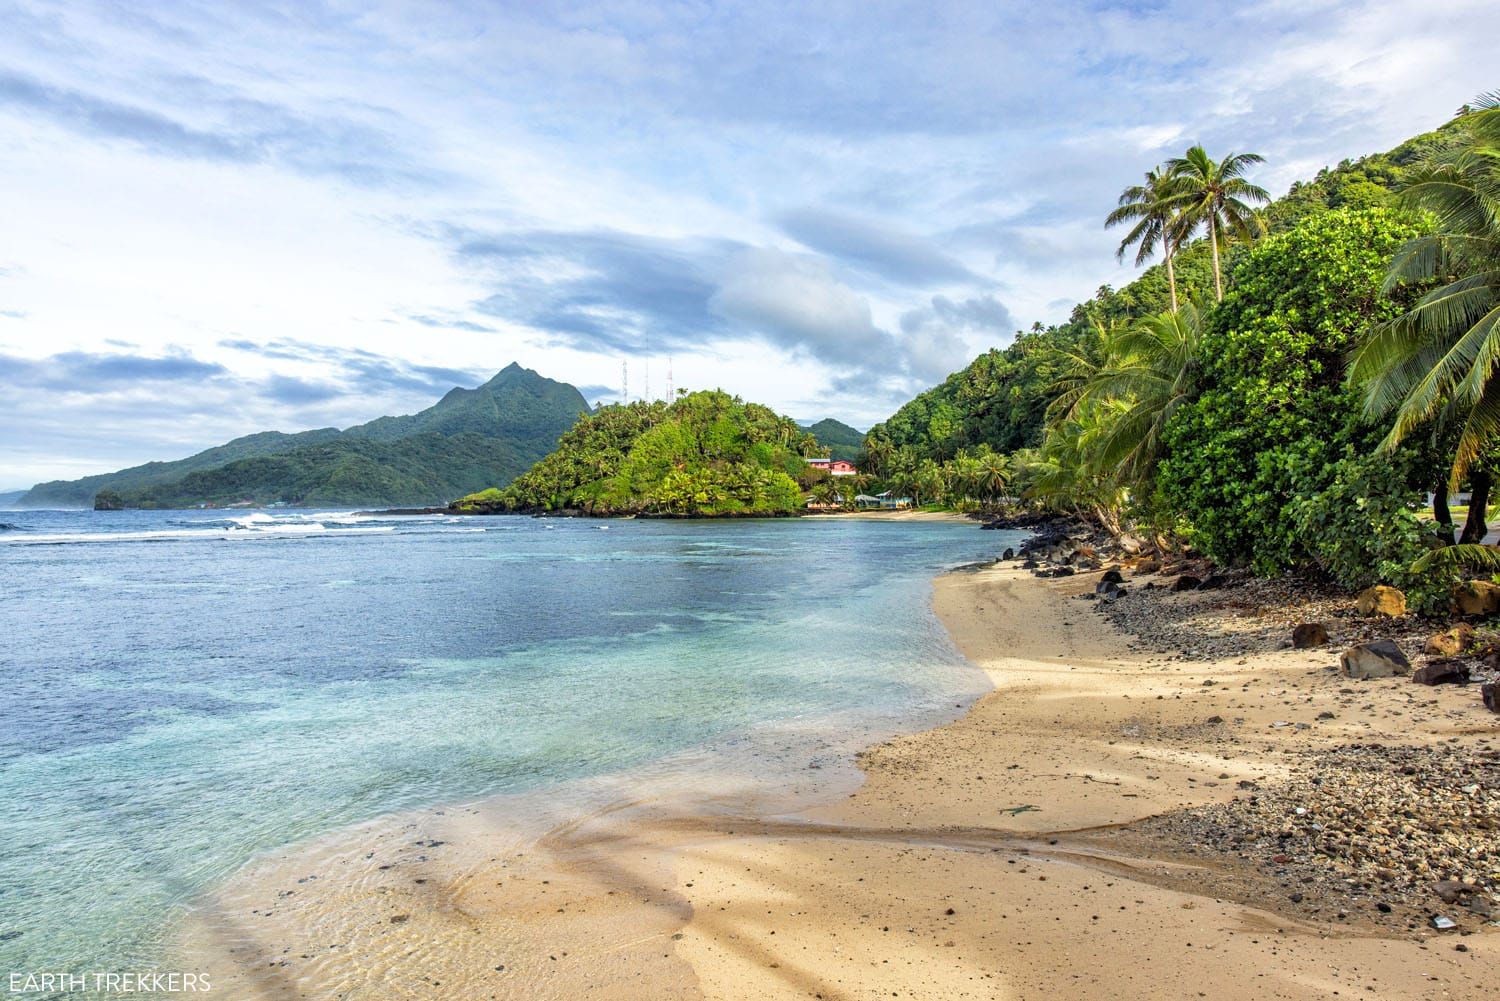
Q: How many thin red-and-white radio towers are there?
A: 3